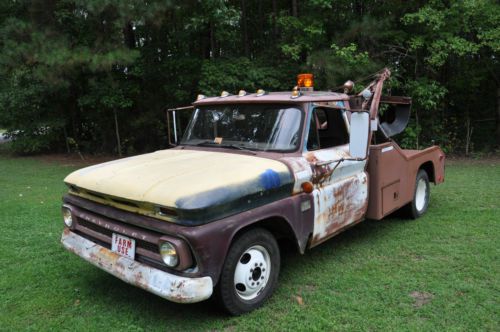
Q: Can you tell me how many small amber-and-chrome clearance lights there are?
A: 5